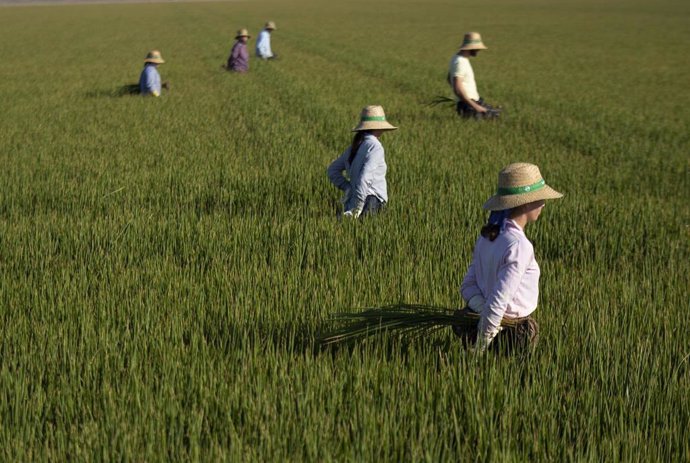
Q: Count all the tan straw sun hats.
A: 6